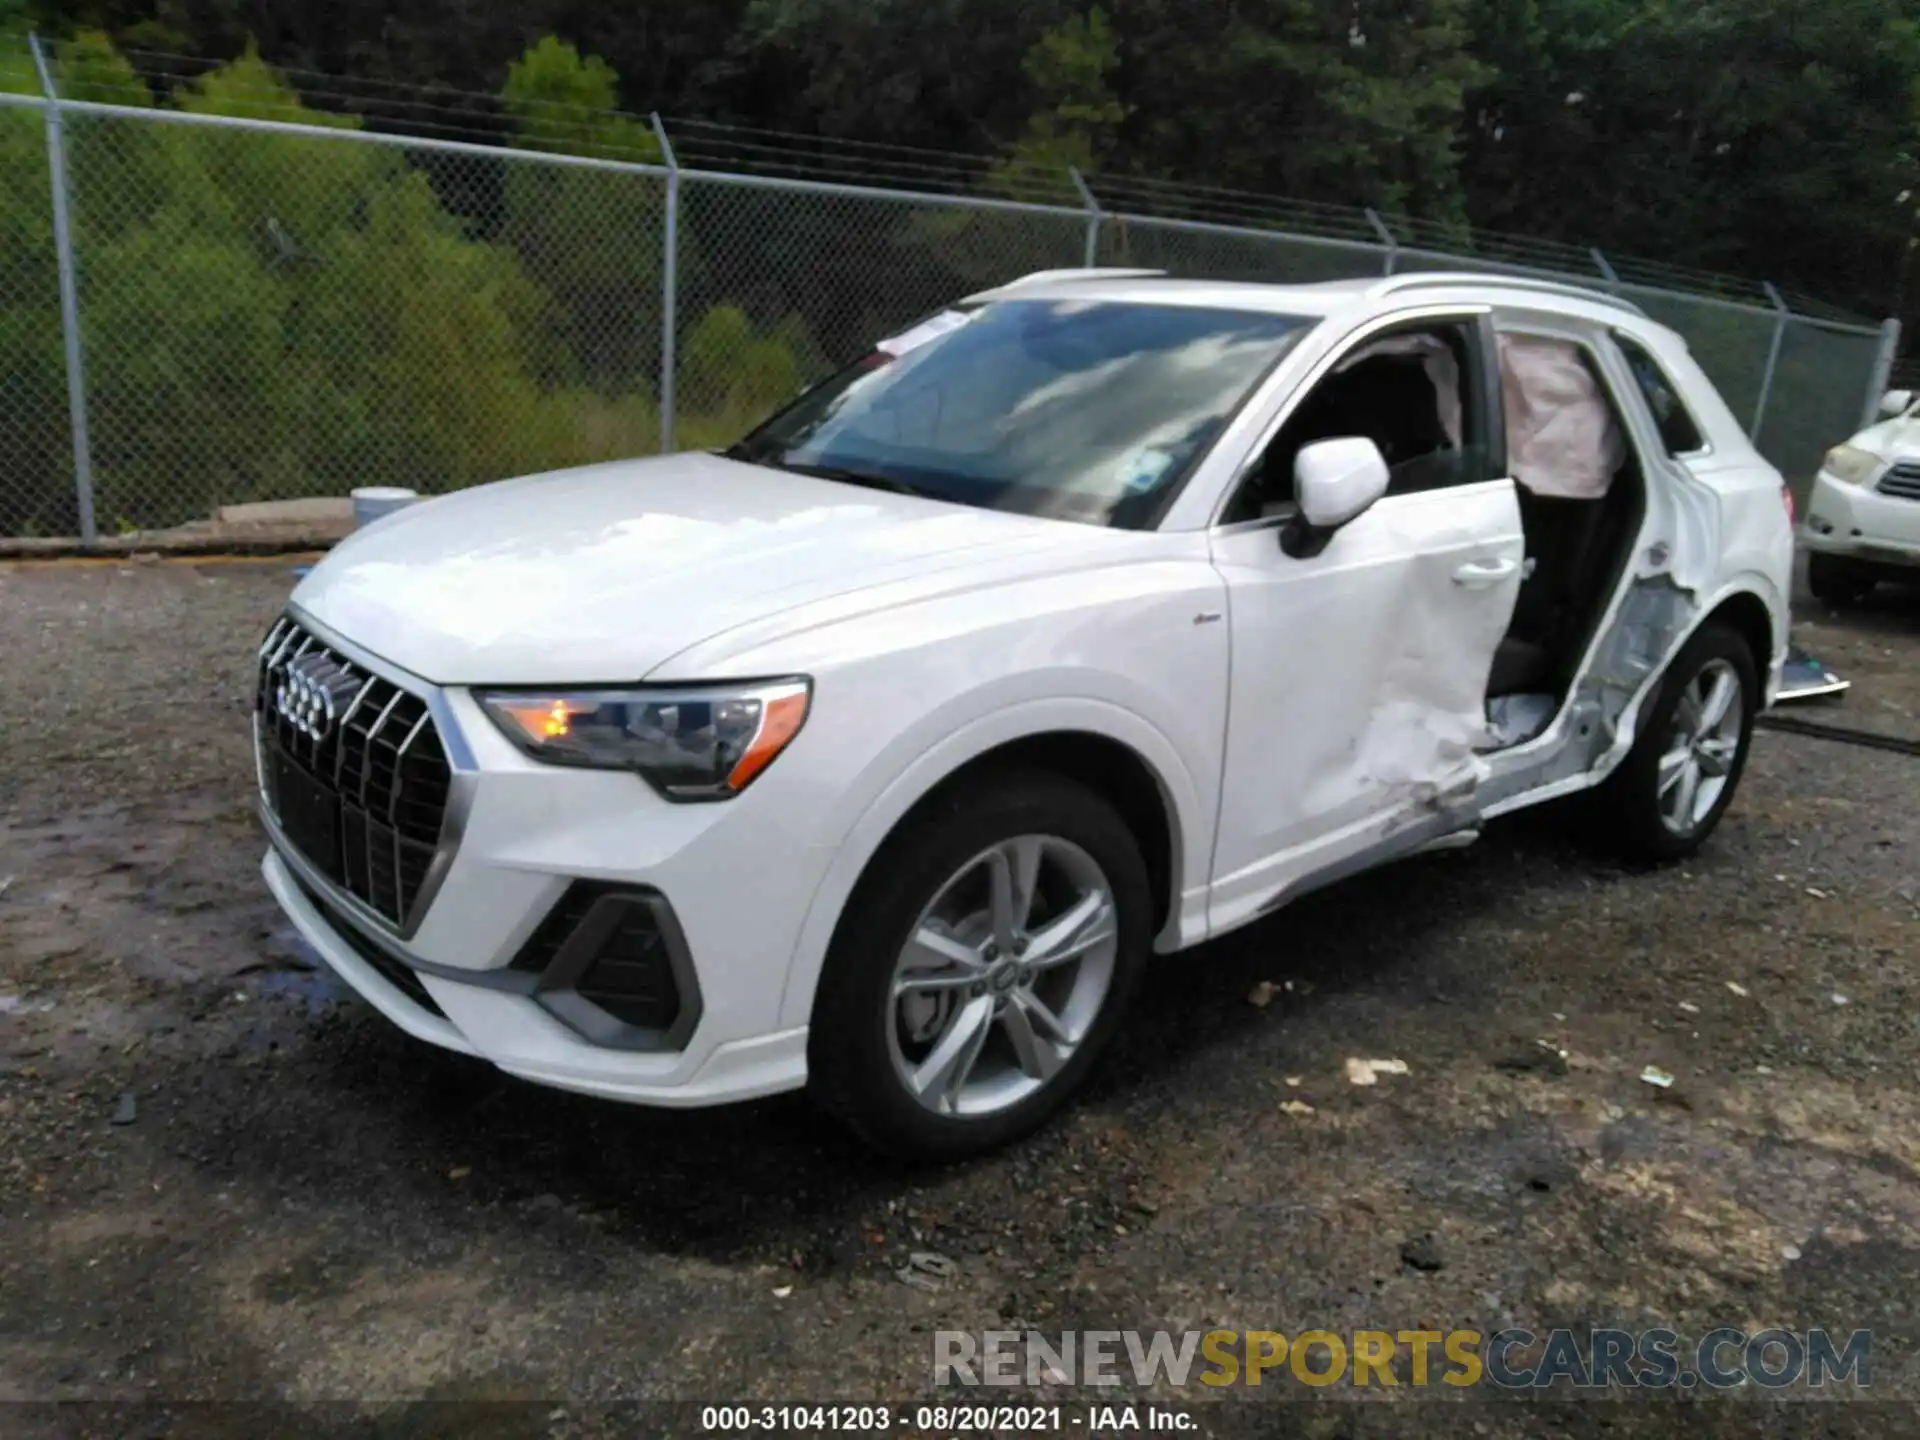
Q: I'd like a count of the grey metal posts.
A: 7